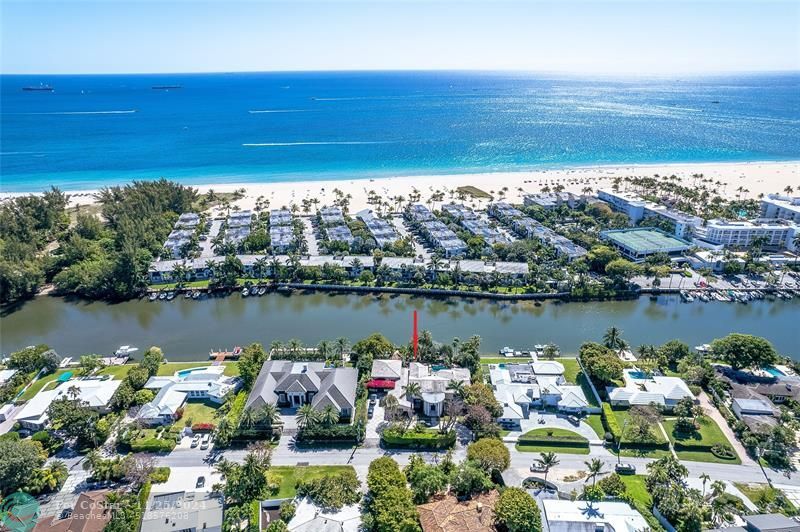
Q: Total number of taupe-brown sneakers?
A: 0